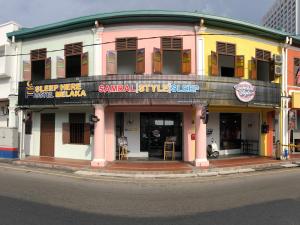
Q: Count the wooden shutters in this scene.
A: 14